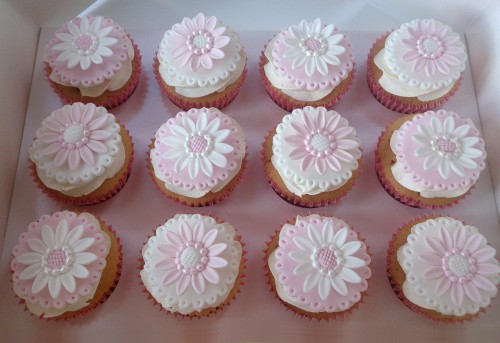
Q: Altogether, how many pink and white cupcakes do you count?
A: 12